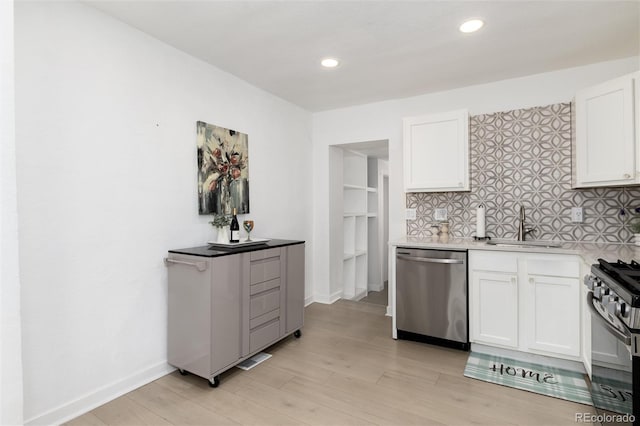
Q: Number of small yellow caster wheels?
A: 0